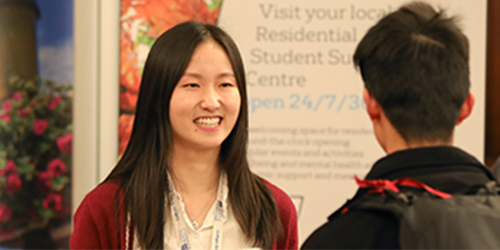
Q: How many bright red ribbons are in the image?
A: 1